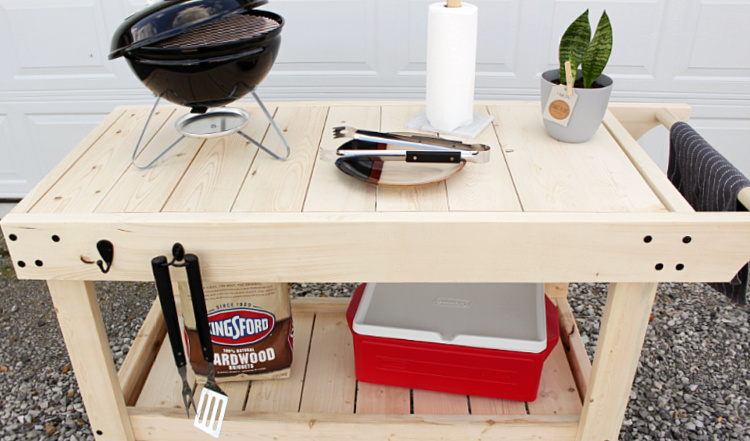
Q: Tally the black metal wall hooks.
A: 2